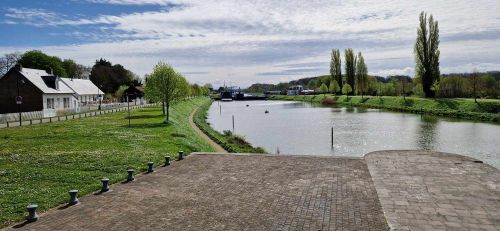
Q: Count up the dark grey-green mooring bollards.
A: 7